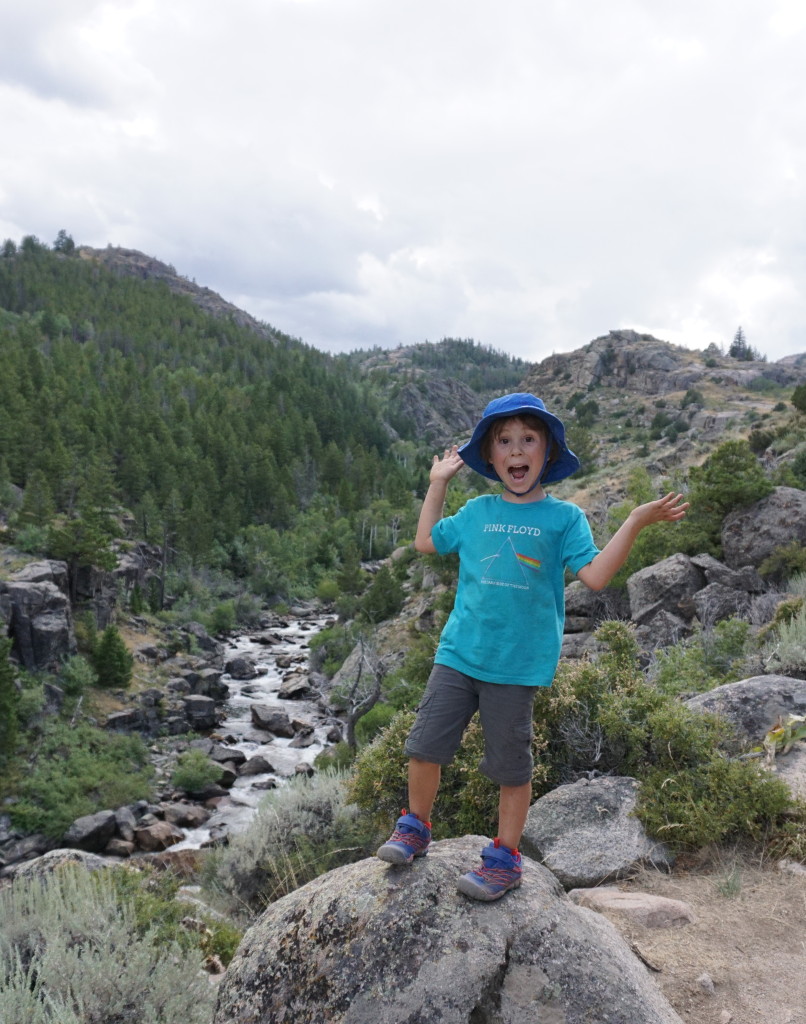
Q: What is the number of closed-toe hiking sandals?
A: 2